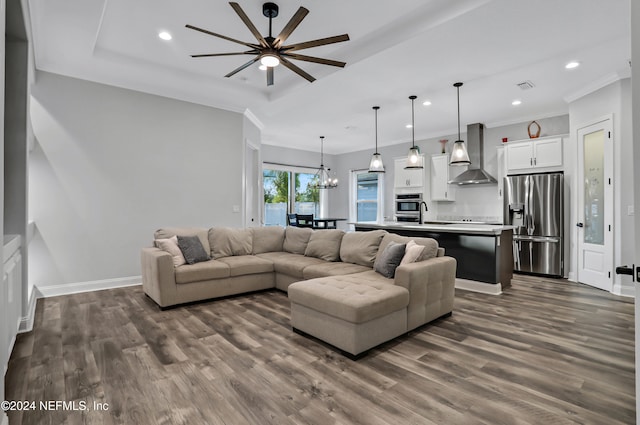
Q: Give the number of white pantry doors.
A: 1